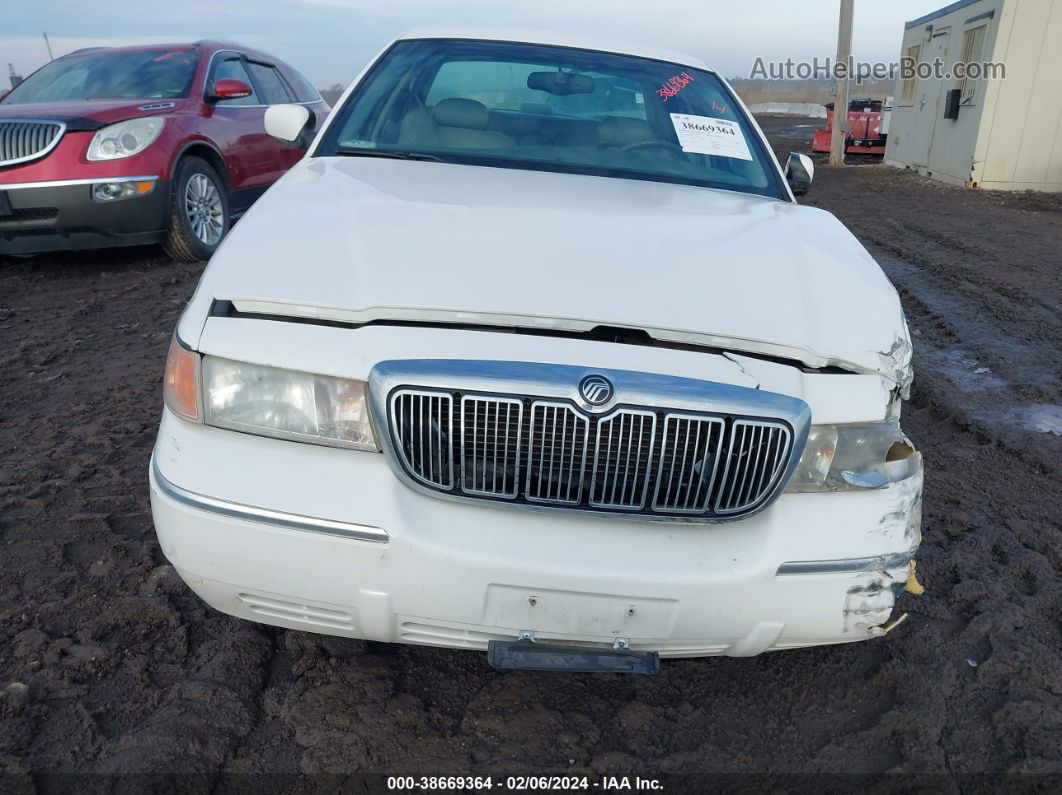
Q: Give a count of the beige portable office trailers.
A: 1